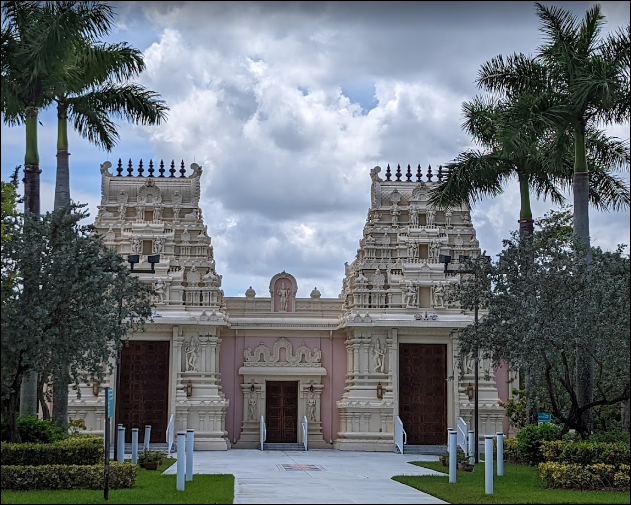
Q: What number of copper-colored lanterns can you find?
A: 4